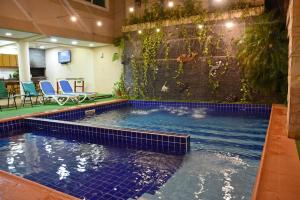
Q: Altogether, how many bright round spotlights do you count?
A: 14